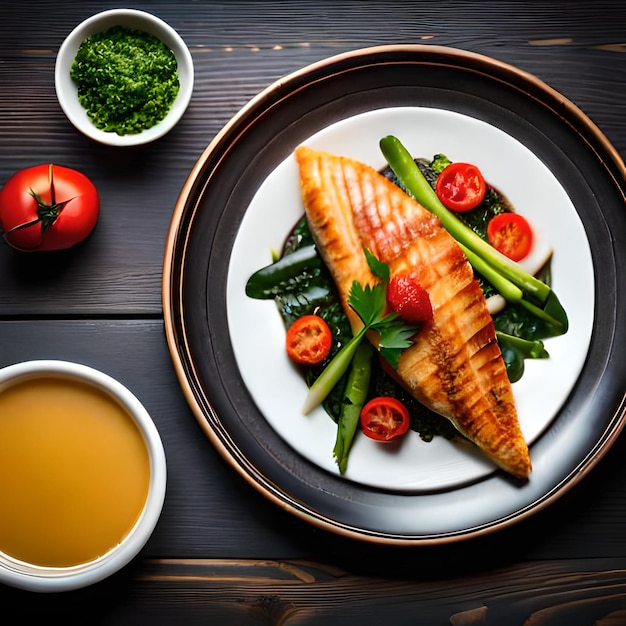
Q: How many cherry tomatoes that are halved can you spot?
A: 4